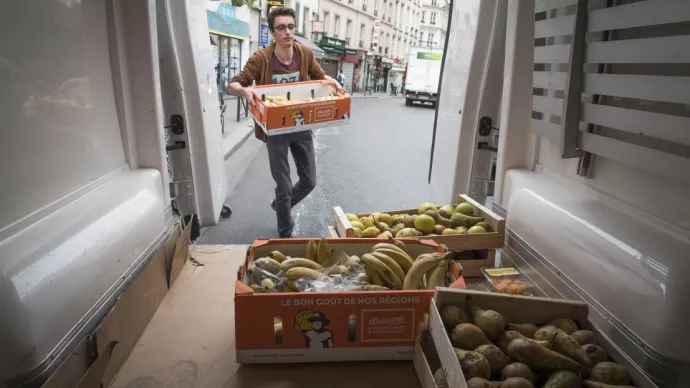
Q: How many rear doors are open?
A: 2